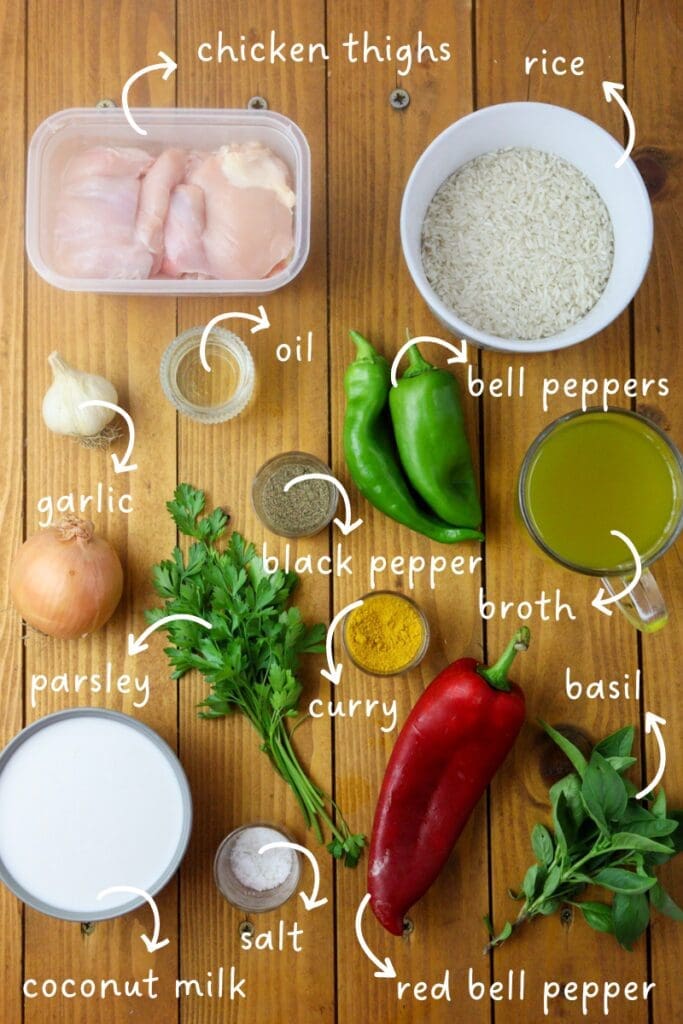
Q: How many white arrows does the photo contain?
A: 13